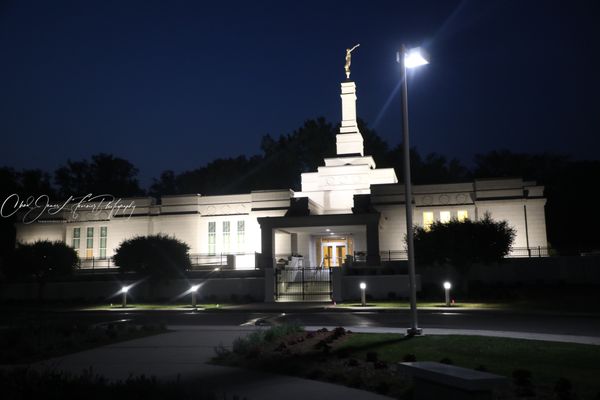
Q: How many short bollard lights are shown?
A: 4